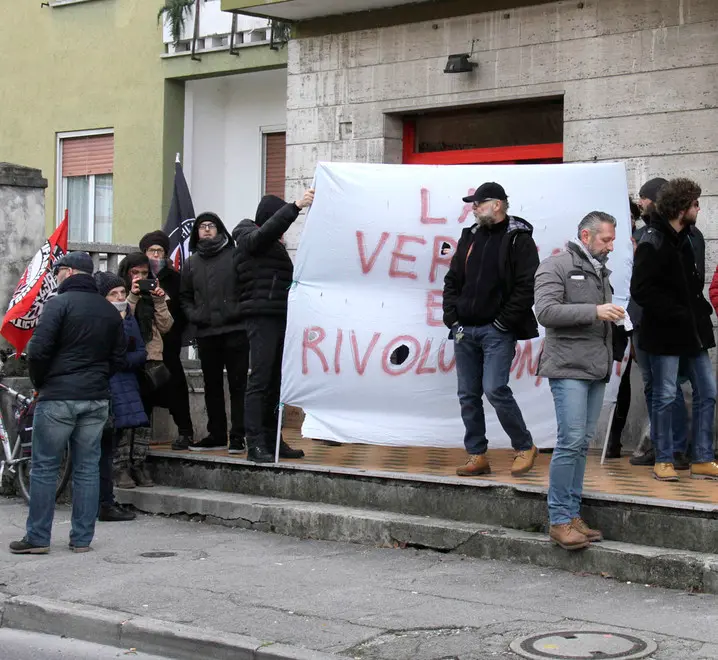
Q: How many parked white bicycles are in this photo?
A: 1